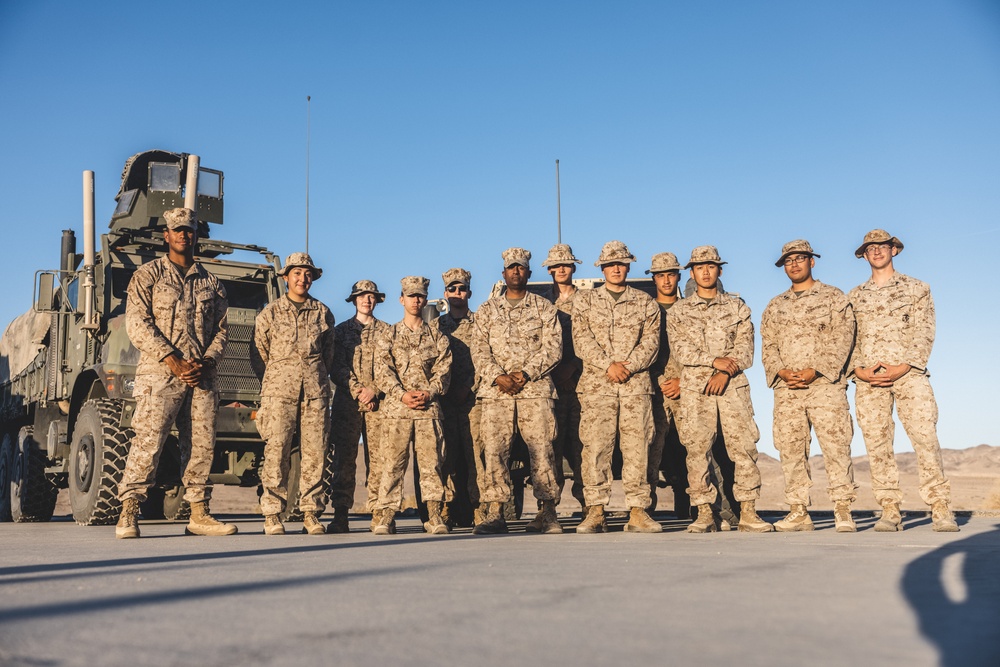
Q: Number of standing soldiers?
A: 12